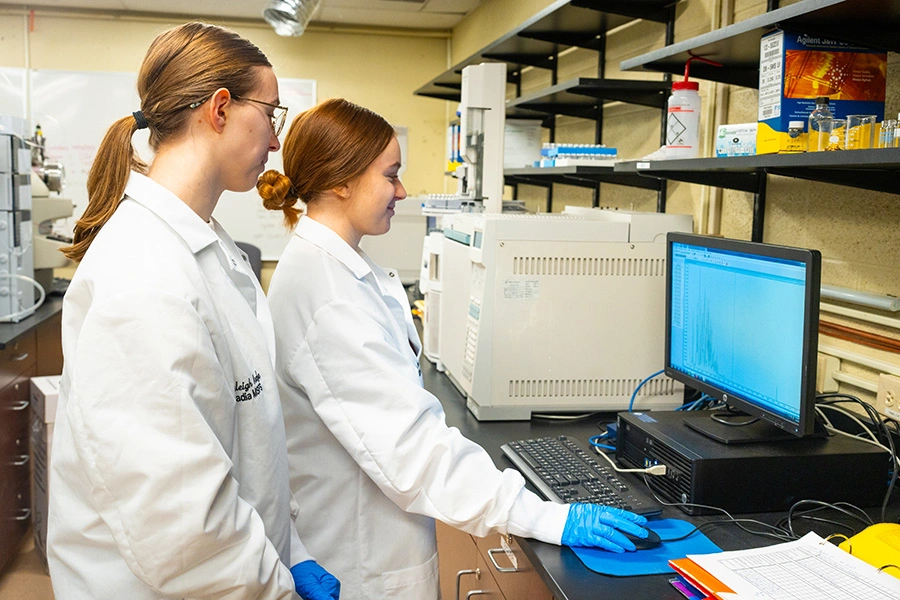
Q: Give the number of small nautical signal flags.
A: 0